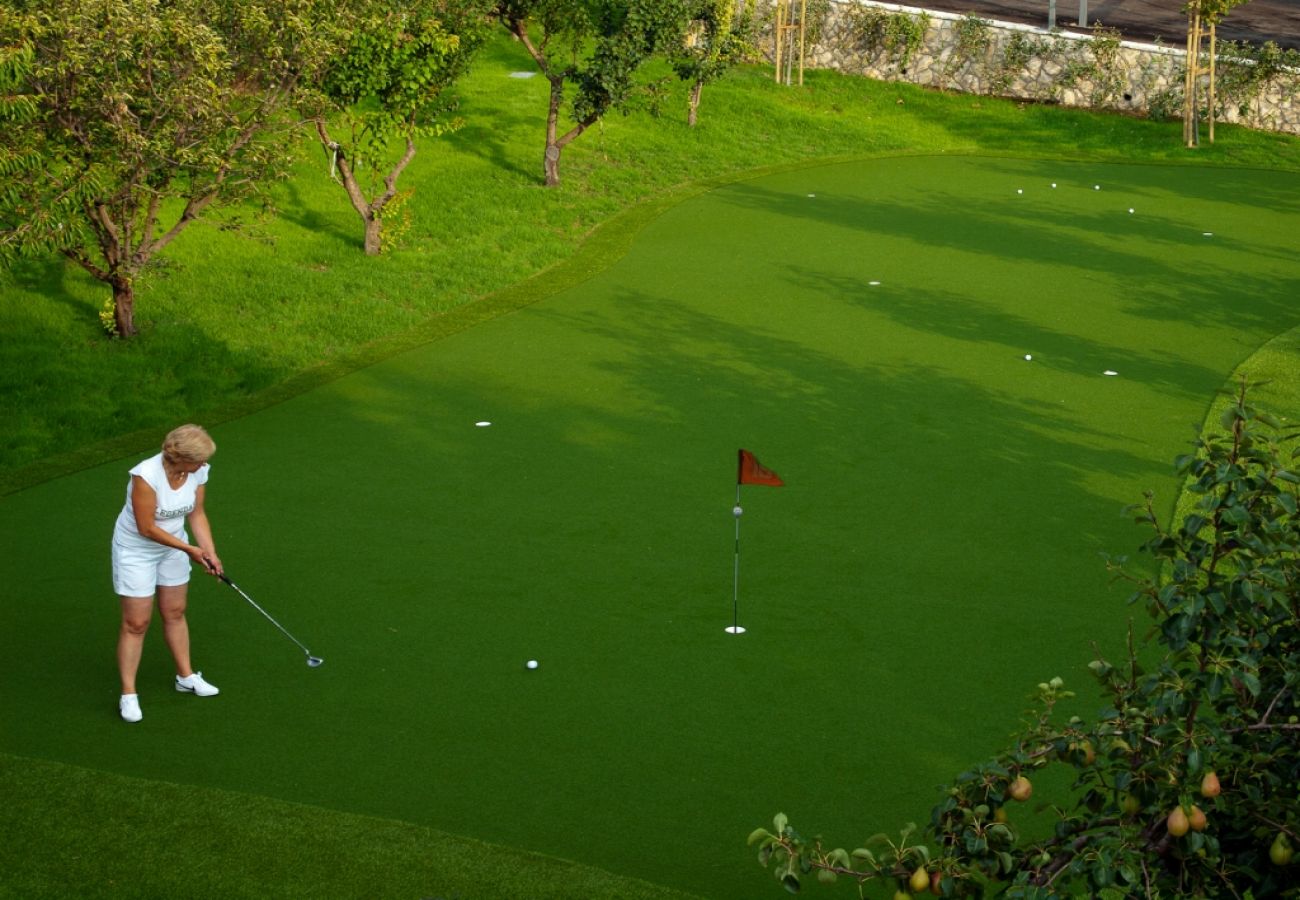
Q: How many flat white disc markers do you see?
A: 6